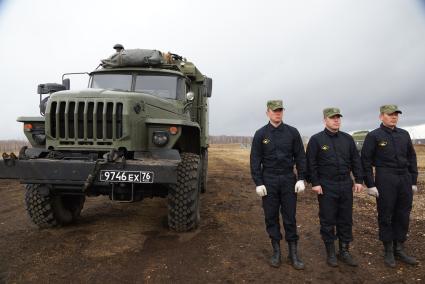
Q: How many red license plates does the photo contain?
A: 0